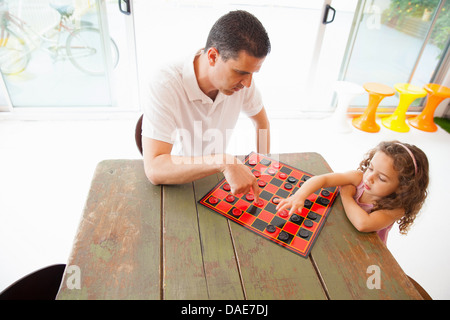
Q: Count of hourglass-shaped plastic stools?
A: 4